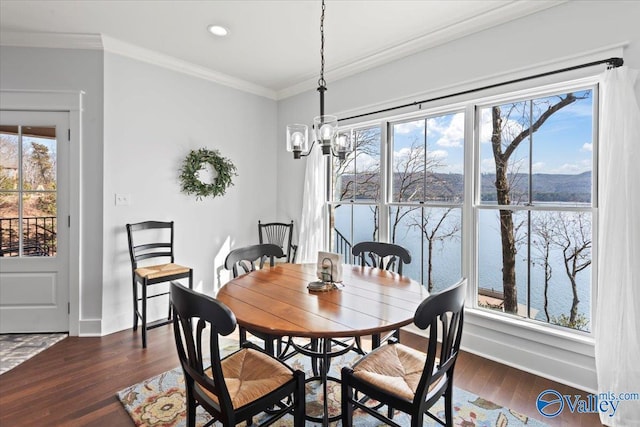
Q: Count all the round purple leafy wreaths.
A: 0